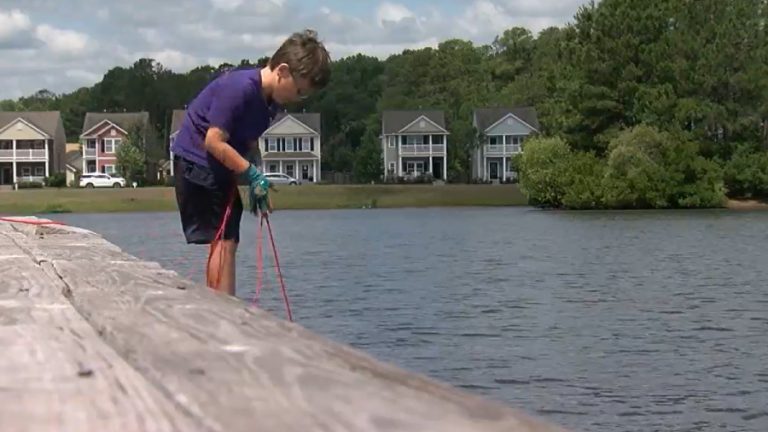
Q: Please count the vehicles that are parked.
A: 2